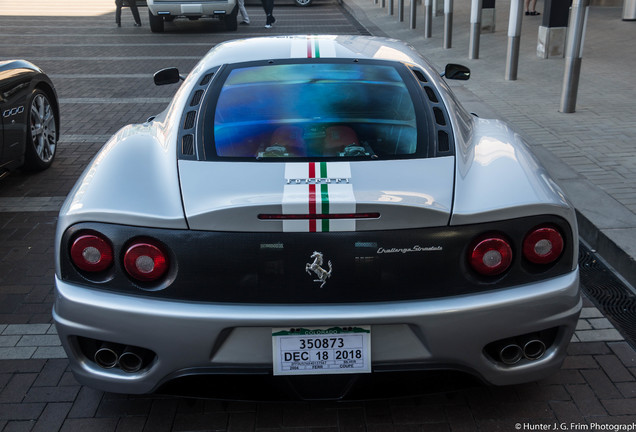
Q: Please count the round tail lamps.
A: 4